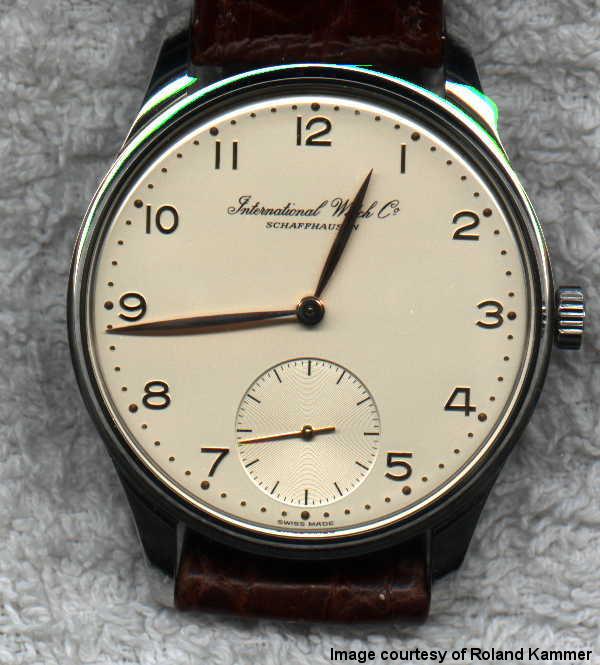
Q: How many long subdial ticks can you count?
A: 12